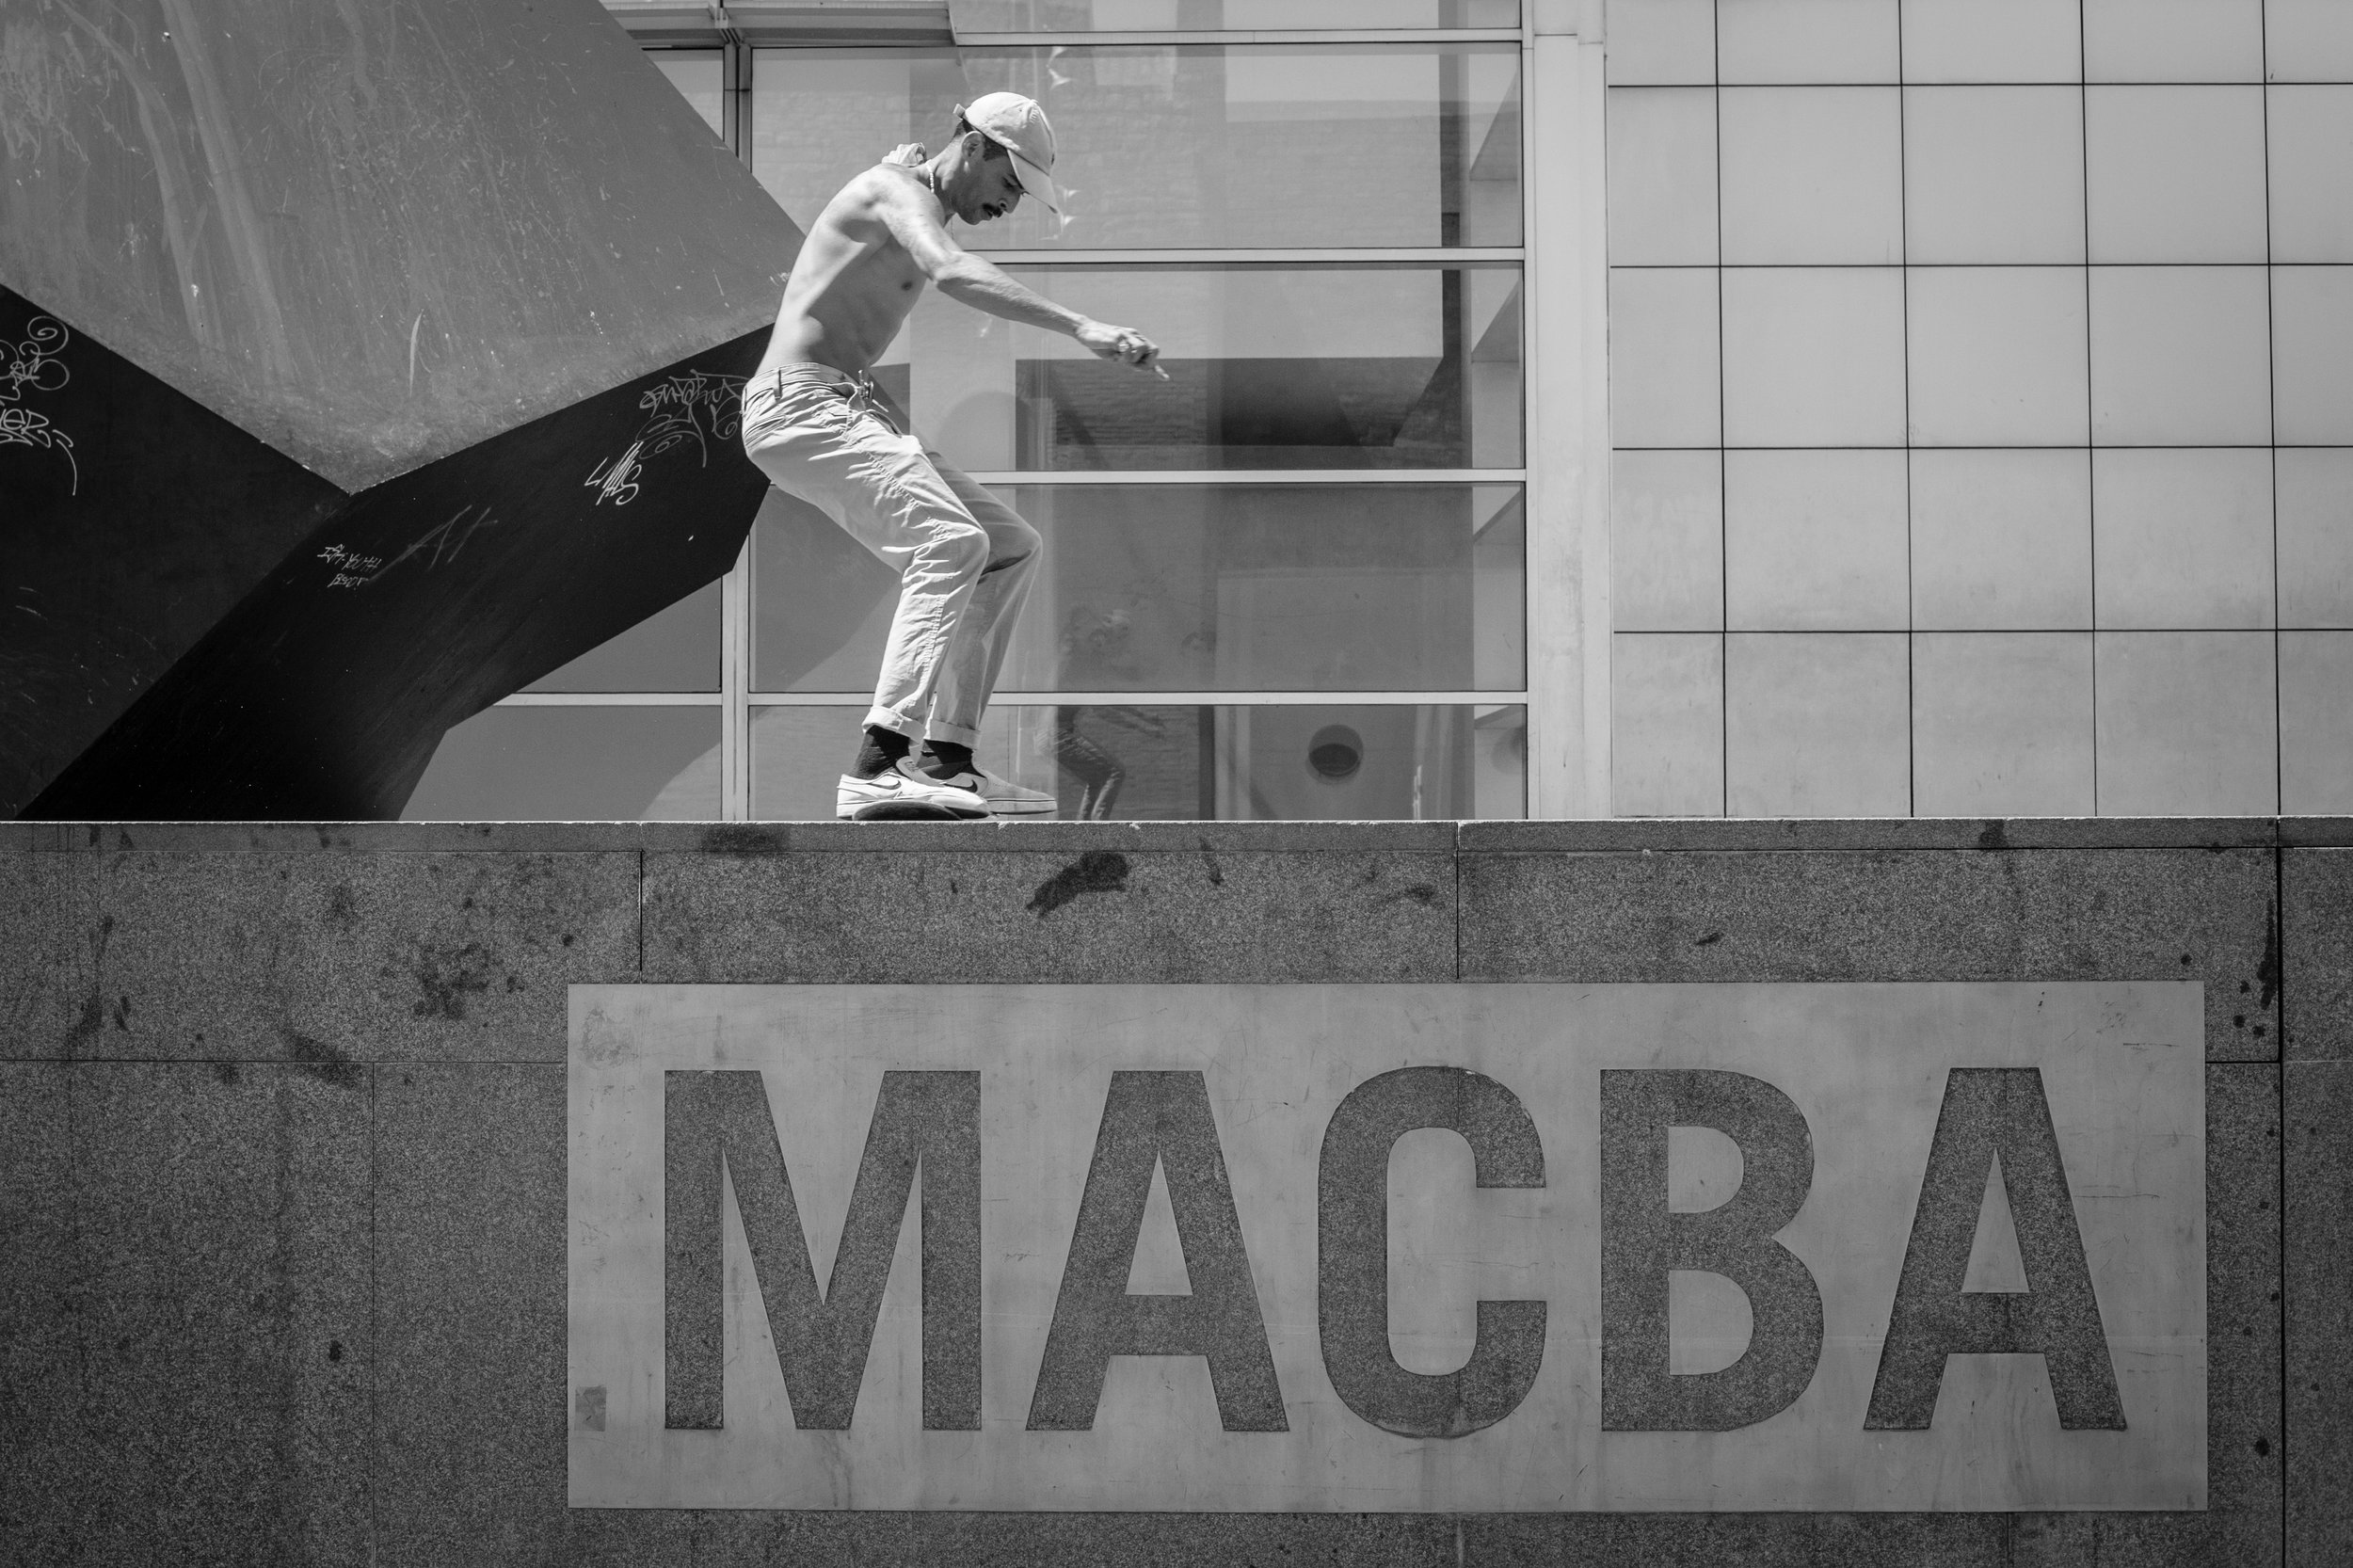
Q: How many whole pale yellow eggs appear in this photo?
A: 0